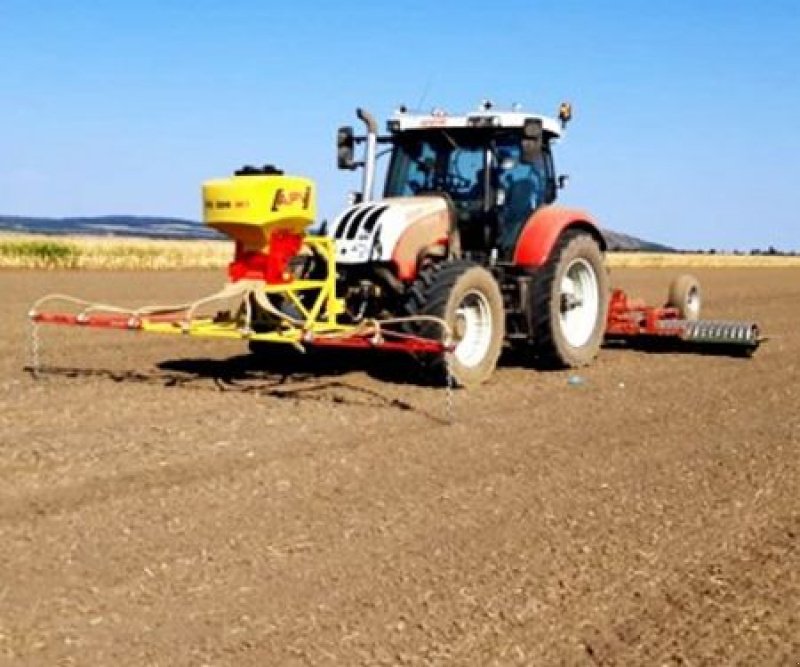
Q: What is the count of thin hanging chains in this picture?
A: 2